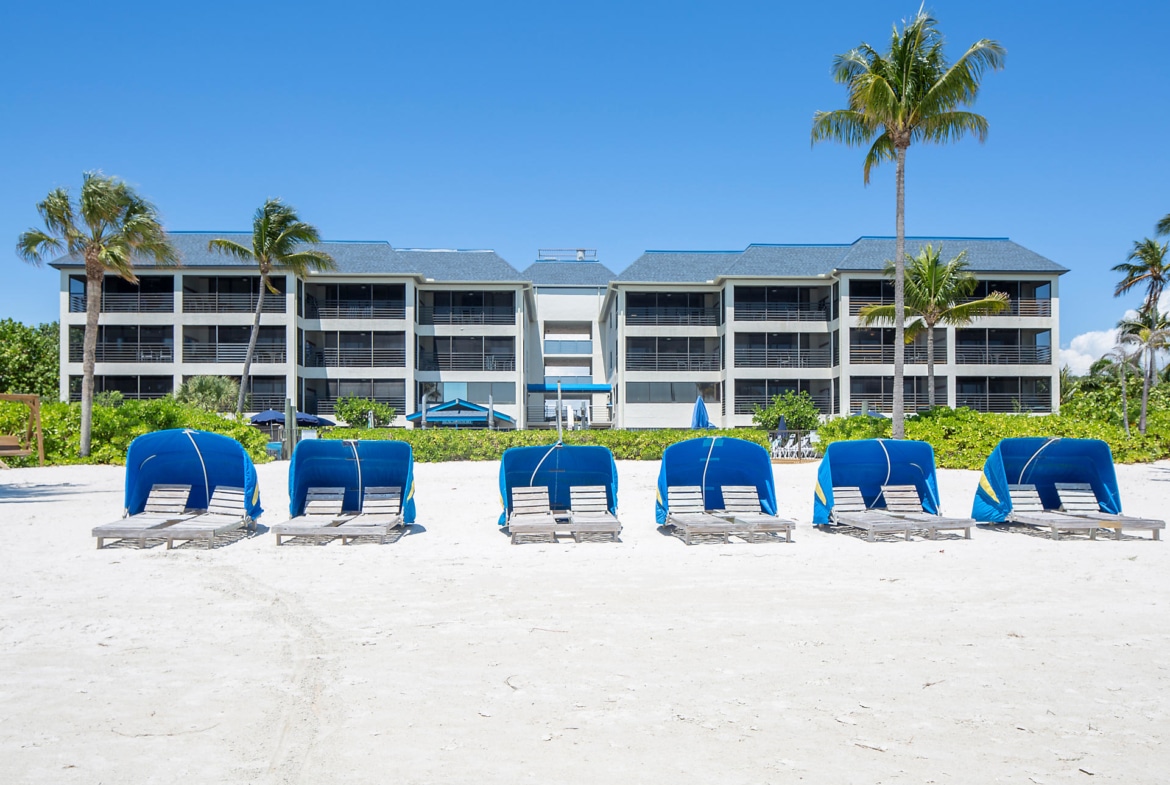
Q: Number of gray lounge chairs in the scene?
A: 12